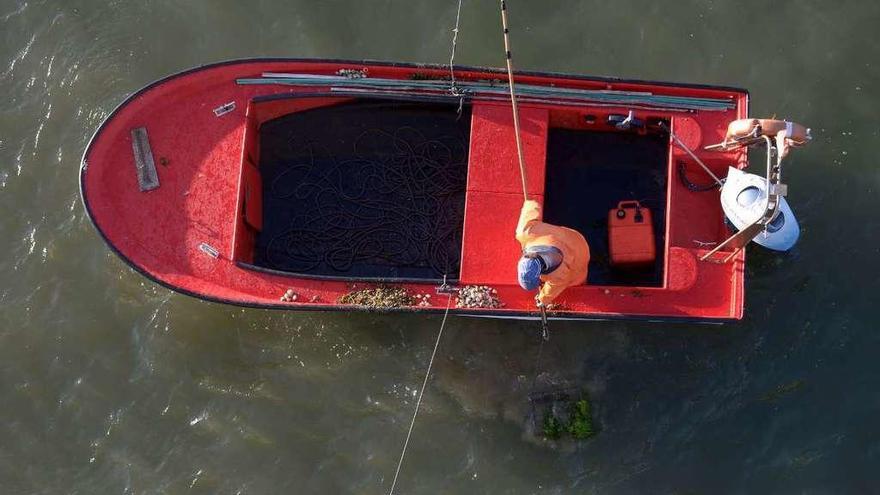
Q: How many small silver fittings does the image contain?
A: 2